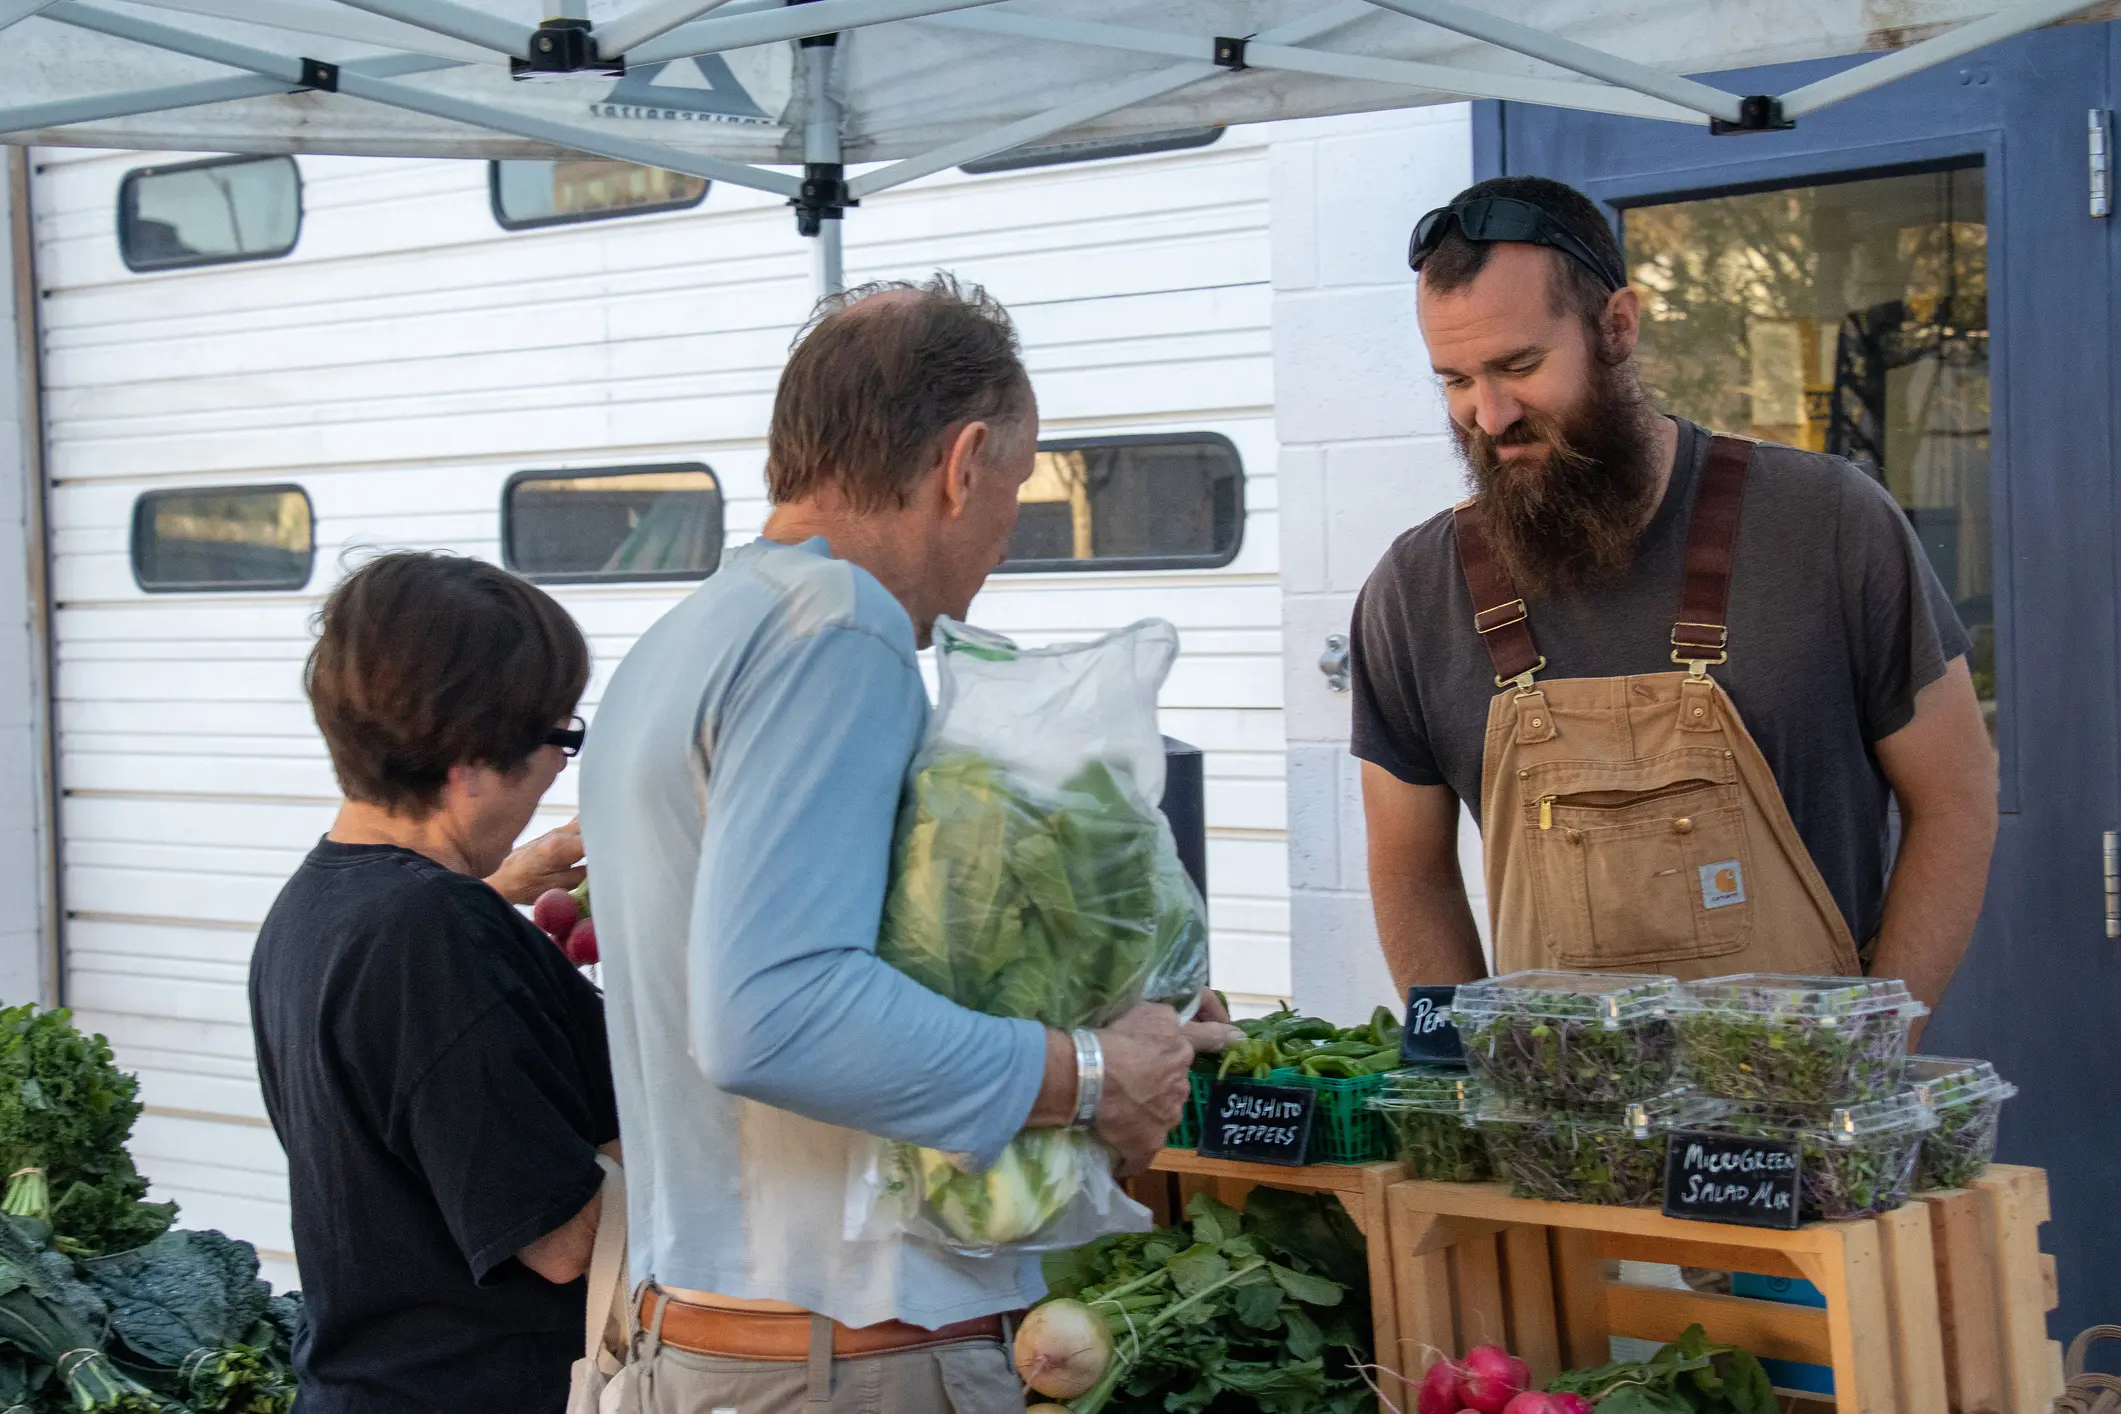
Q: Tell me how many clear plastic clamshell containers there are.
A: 6